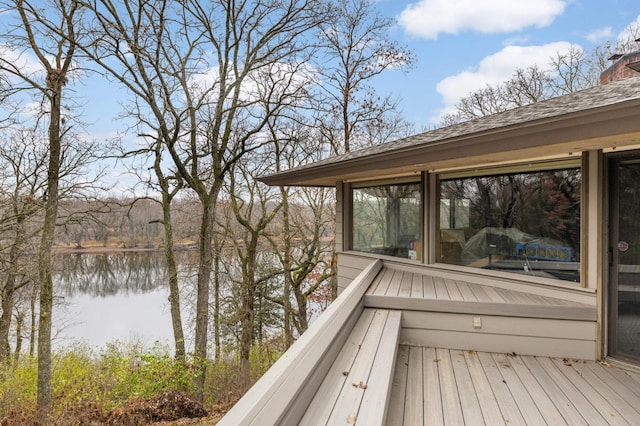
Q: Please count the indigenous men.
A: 0